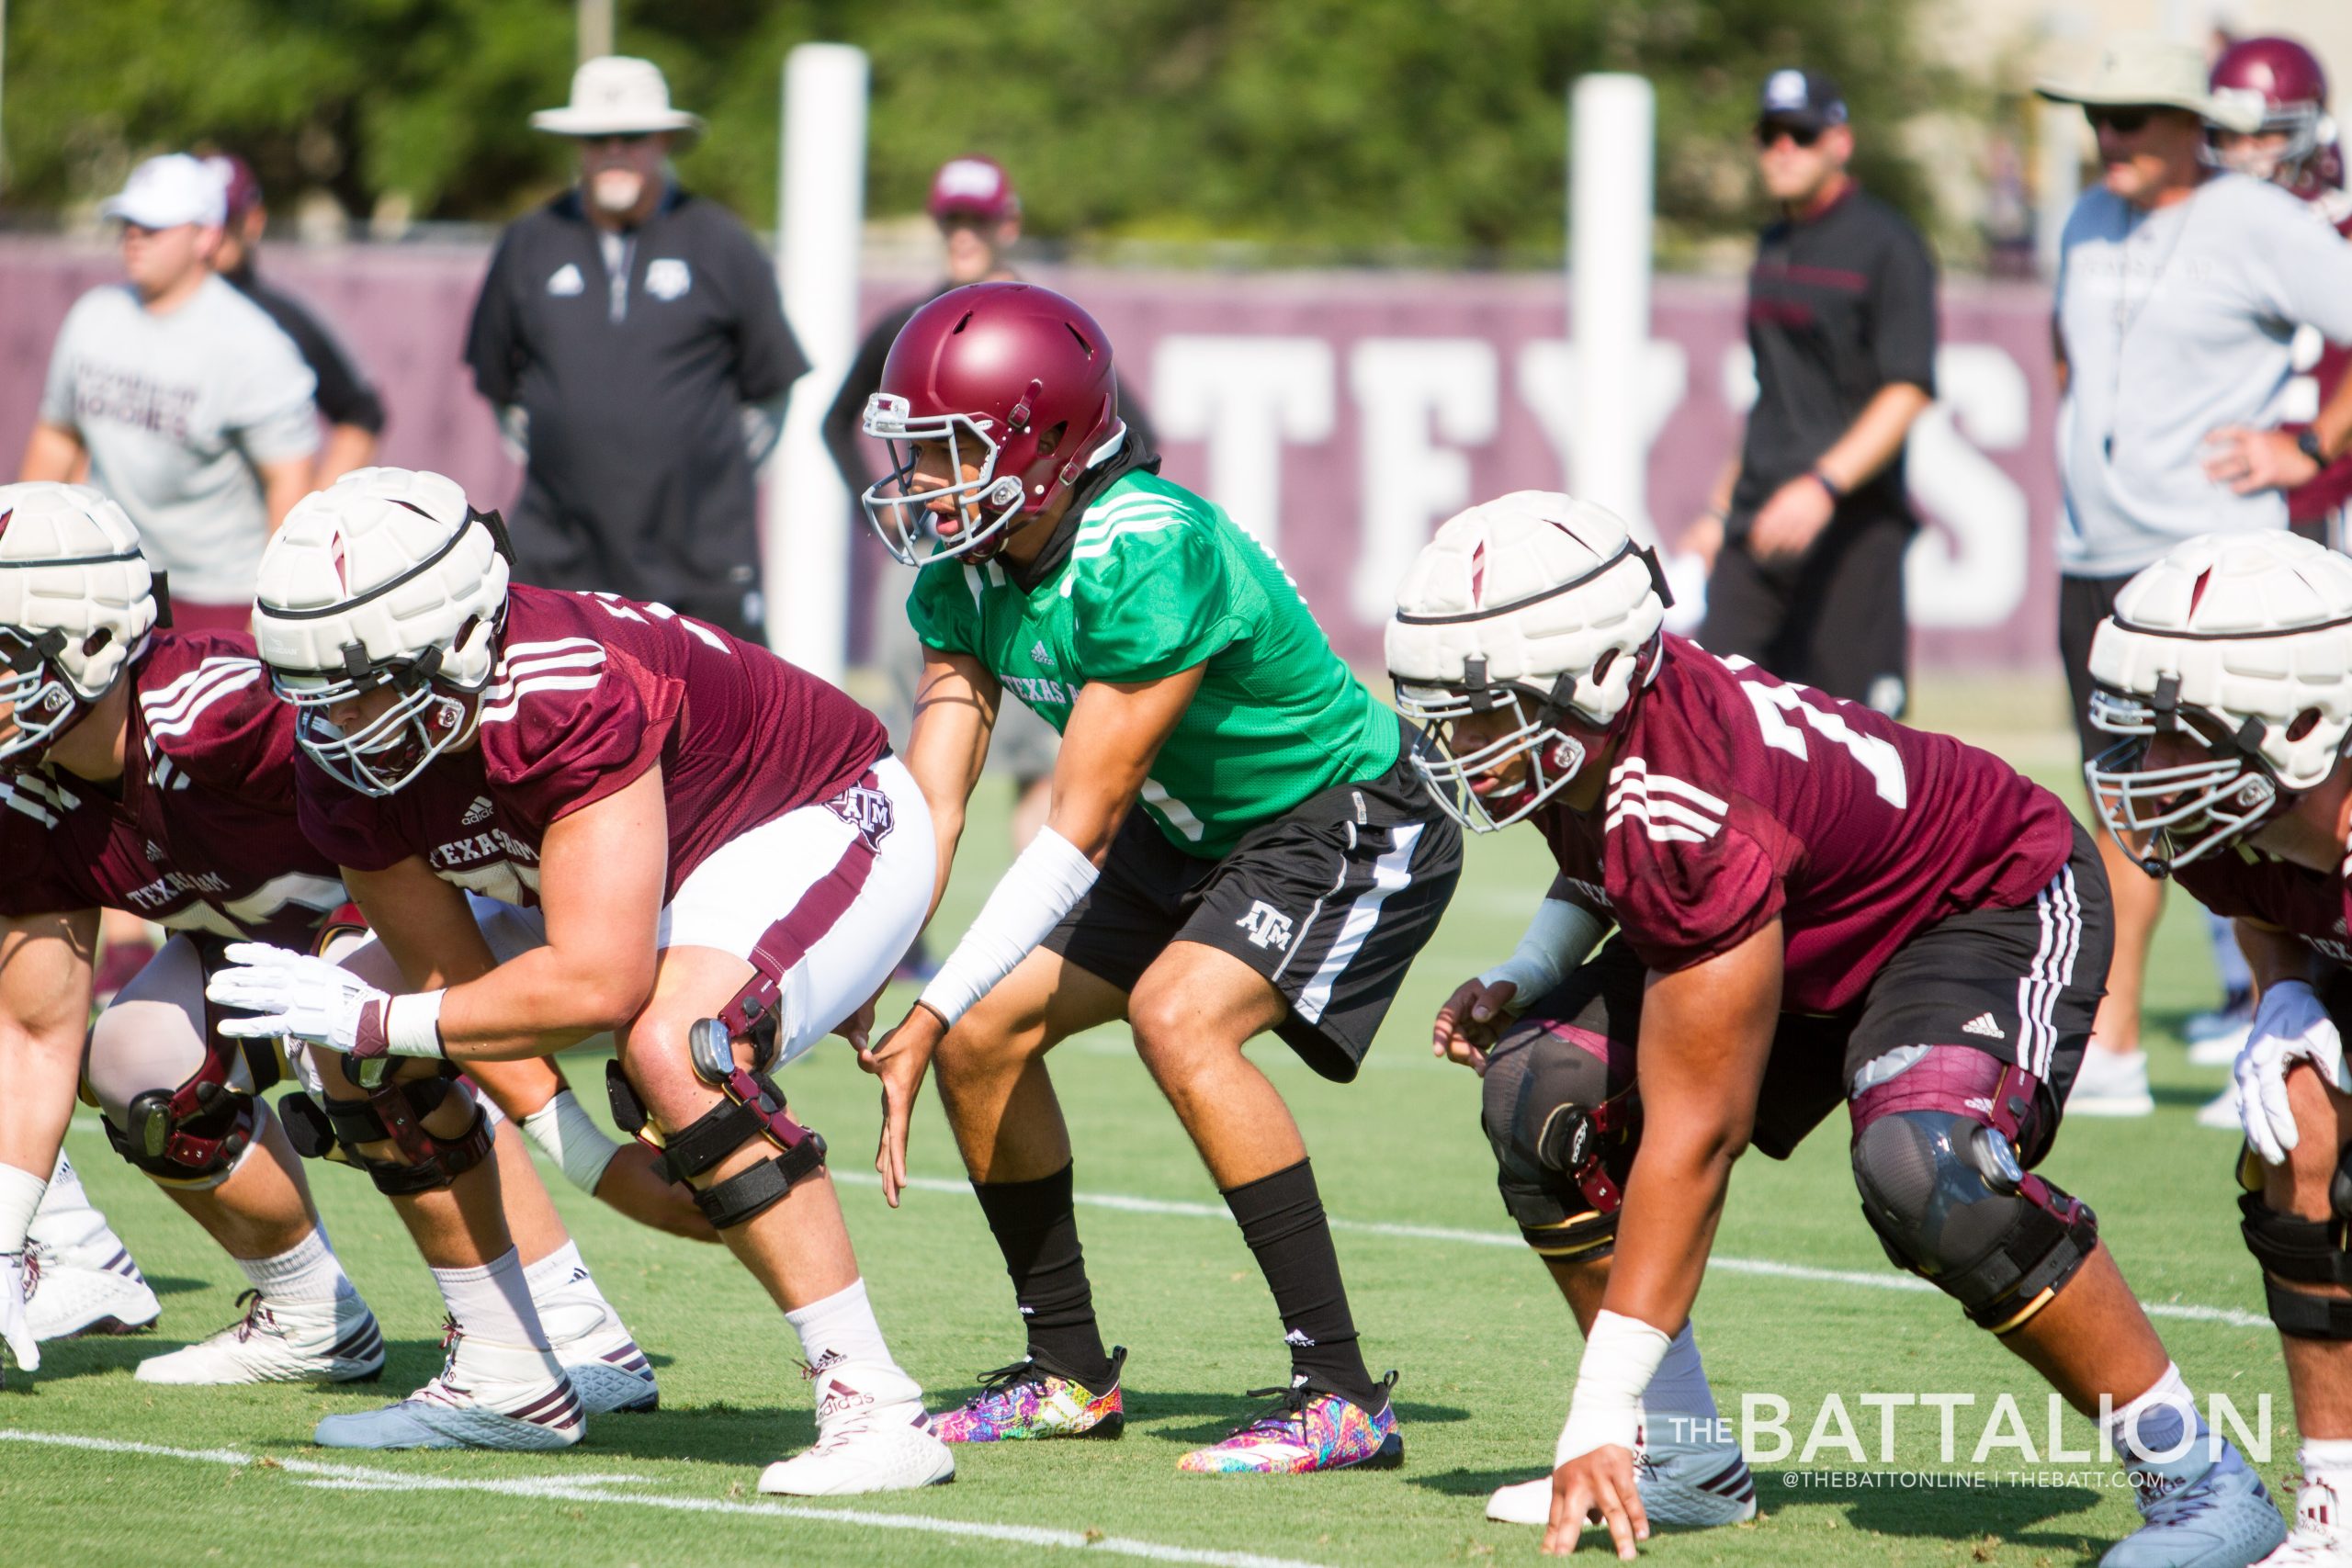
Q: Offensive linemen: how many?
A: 4